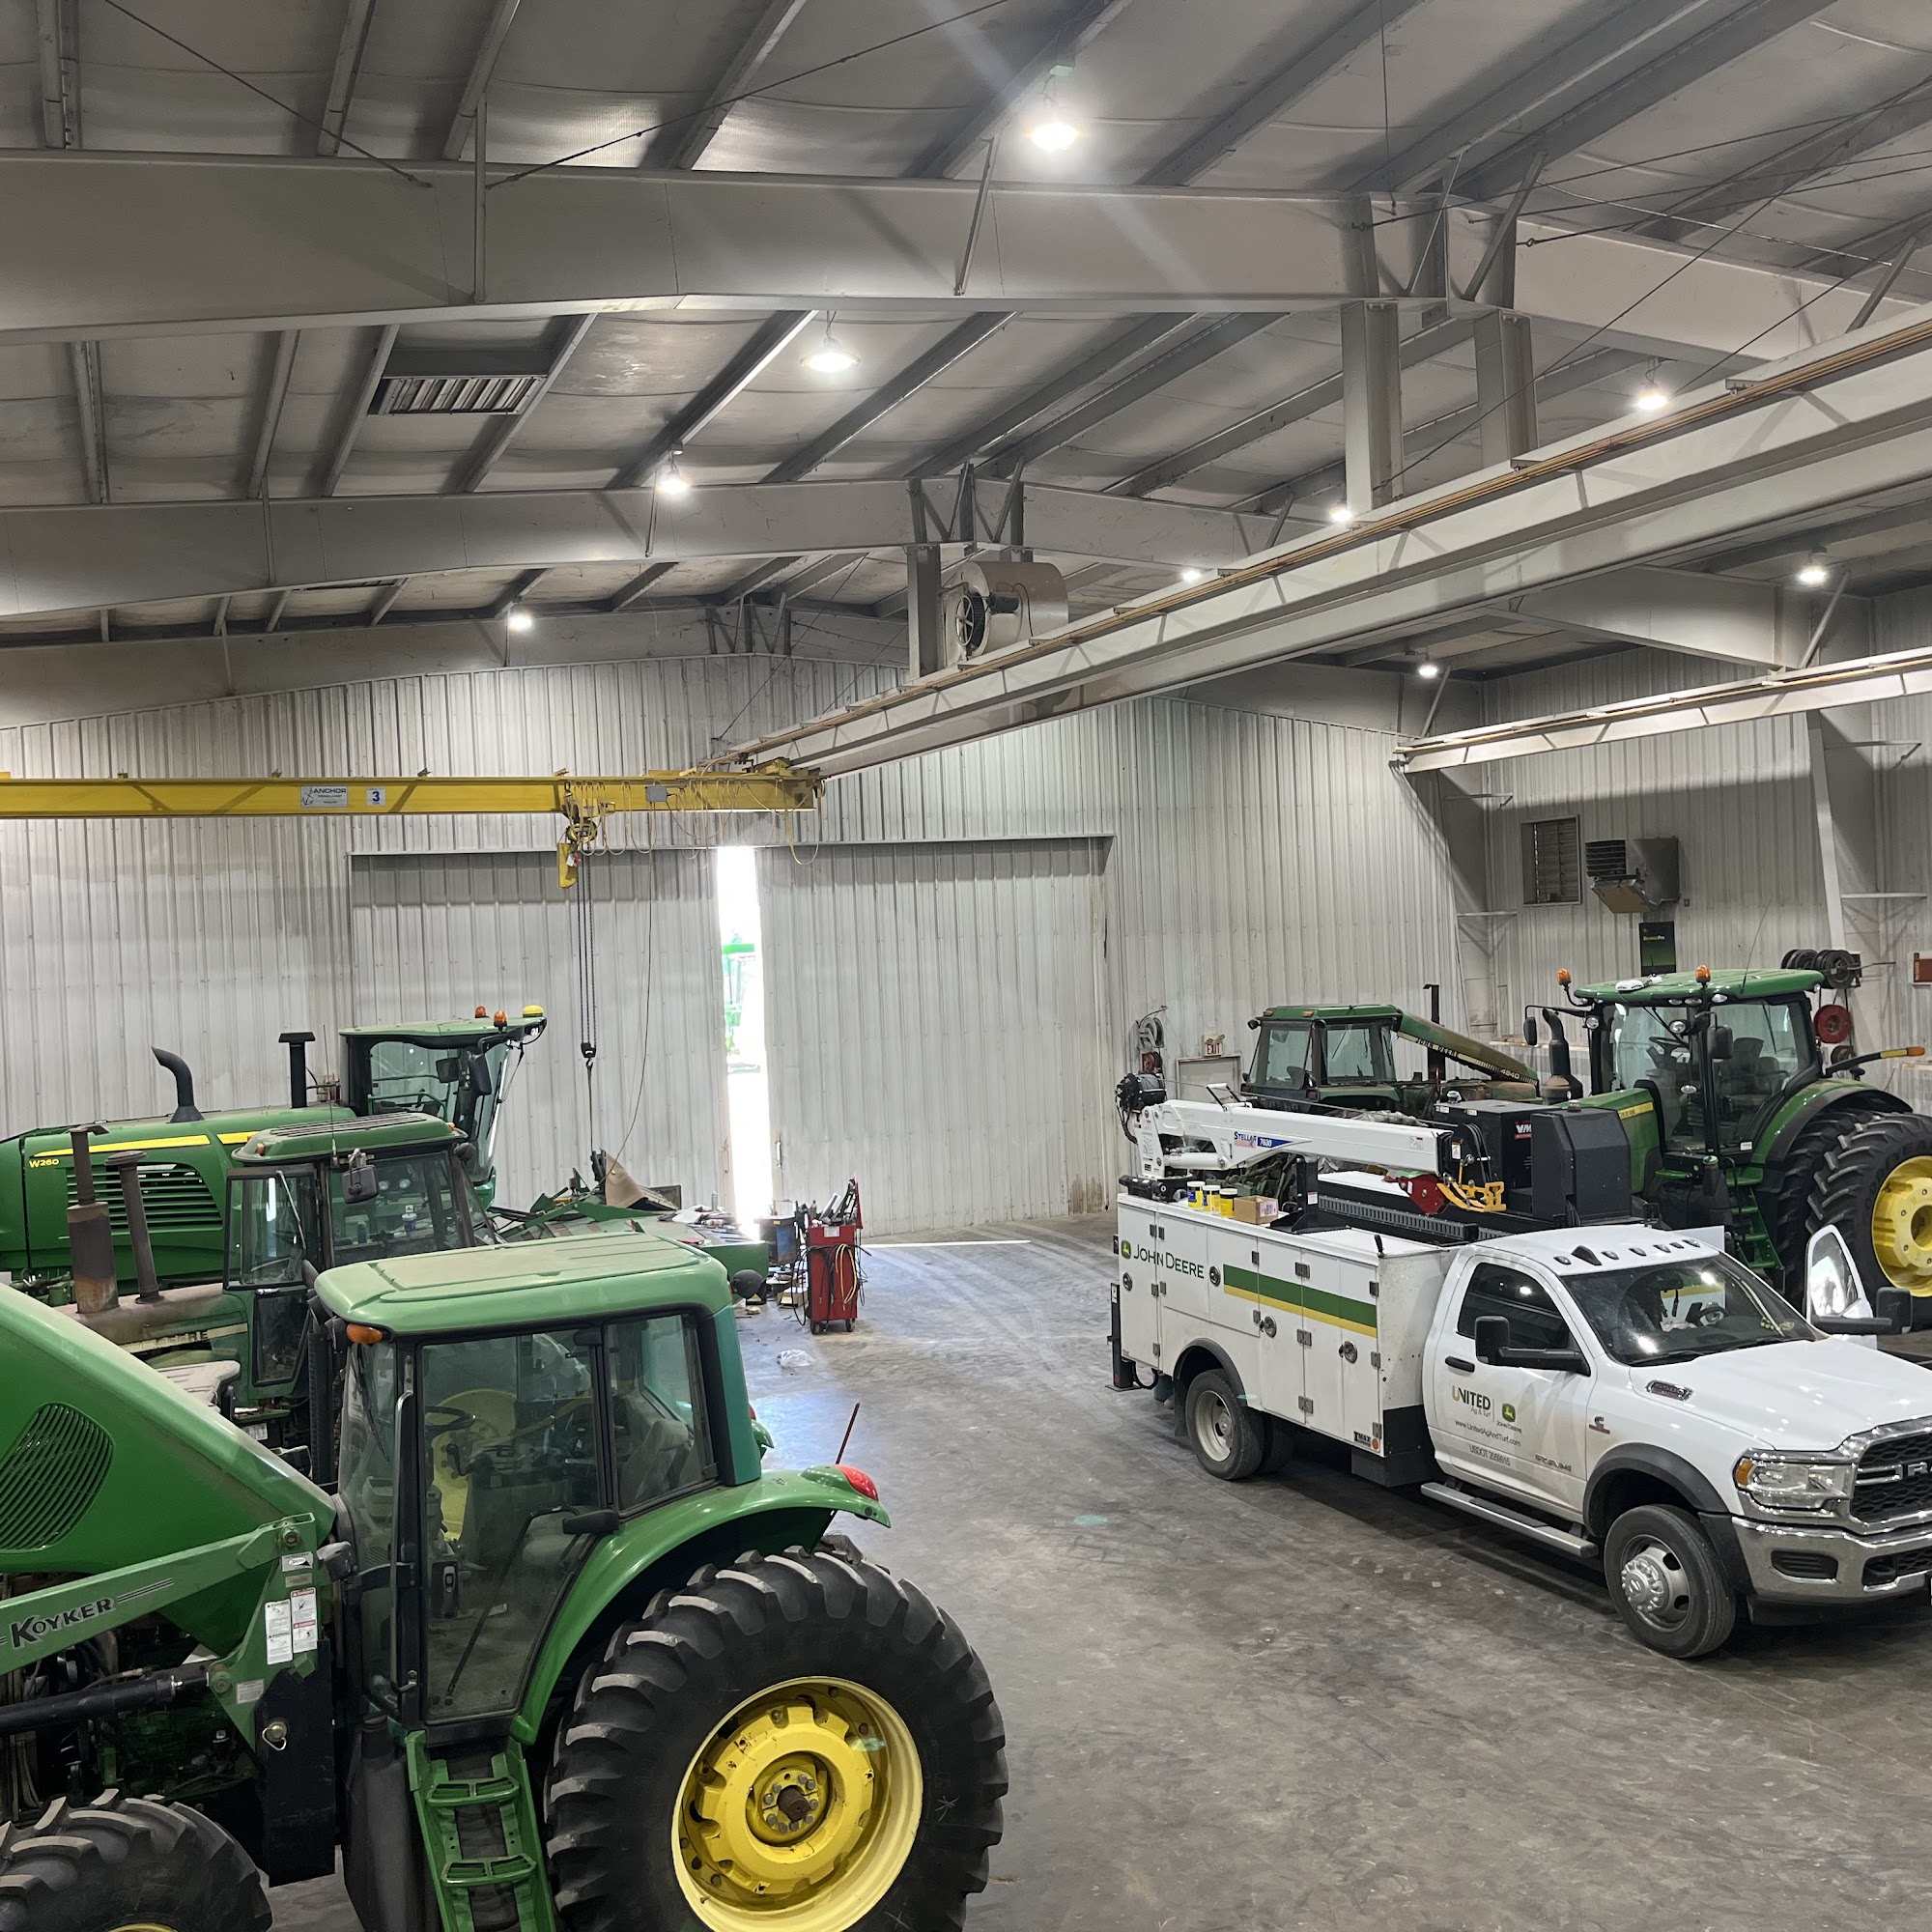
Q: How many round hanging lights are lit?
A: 9